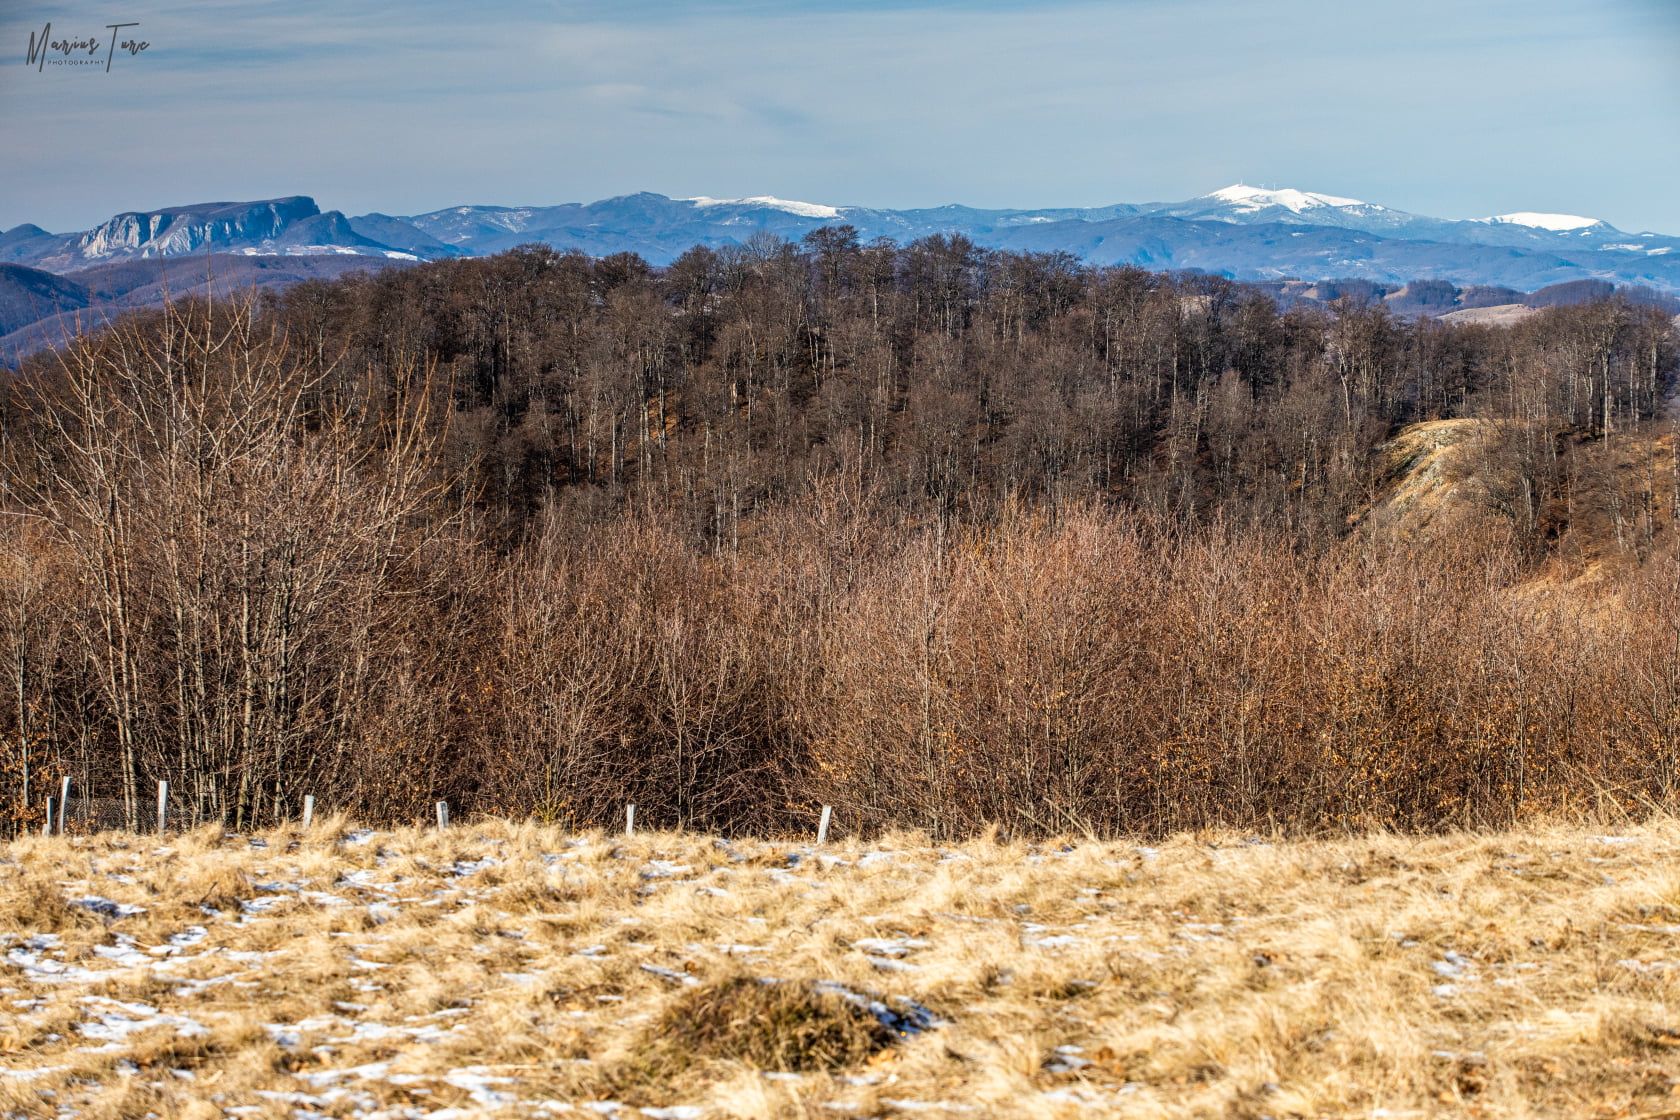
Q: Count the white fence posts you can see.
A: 7